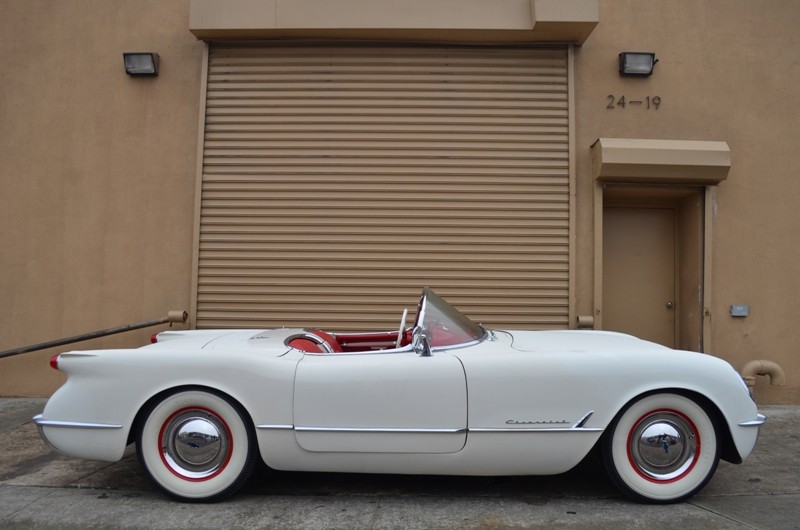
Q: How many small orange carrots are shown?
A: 0